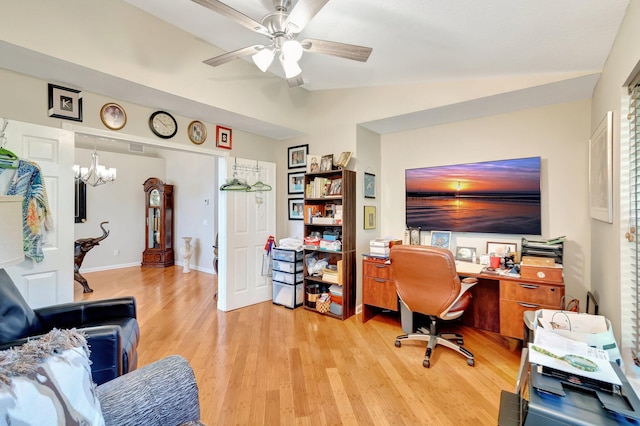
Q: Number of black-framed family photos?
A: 3